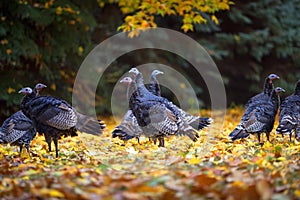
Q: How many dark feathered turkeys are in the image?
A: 8